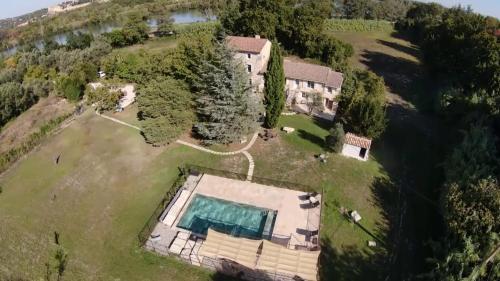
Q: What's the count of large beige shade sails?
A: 2